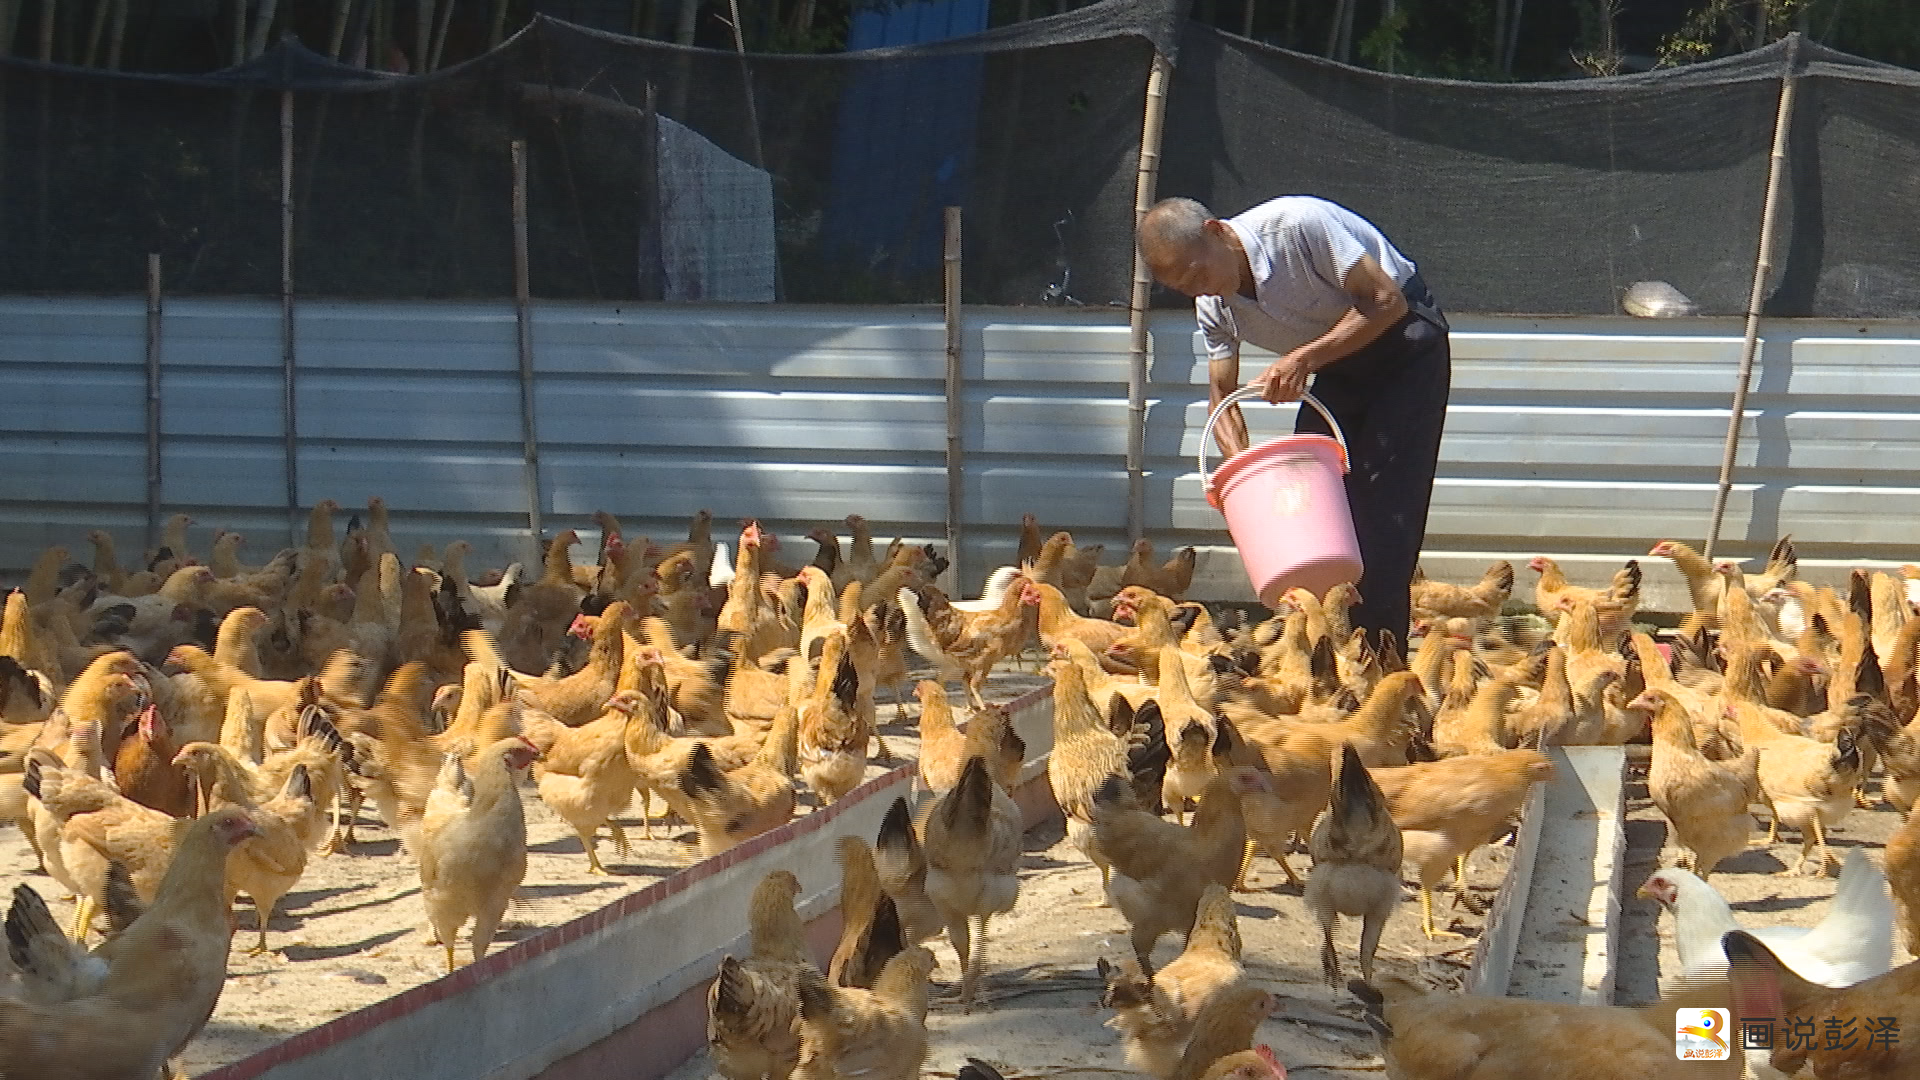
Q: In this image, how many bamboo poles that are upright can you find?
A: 6